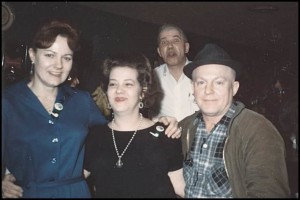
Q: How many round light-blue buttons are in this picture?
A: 3